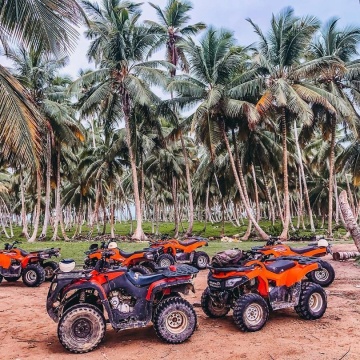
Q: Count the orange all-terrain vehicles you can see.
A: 5